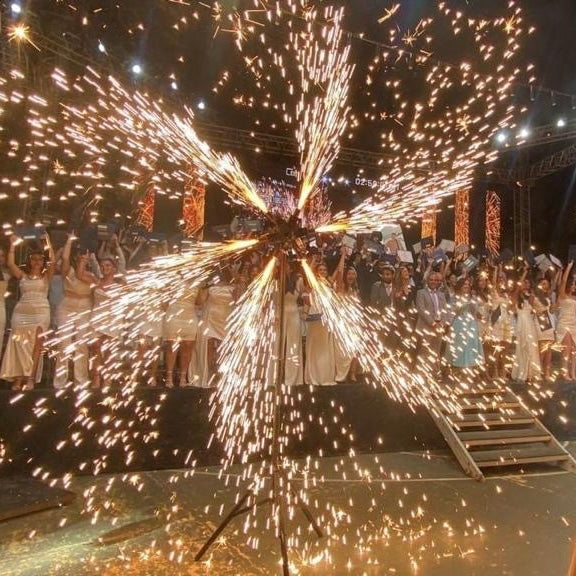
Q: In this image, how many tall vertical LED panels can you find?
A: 5